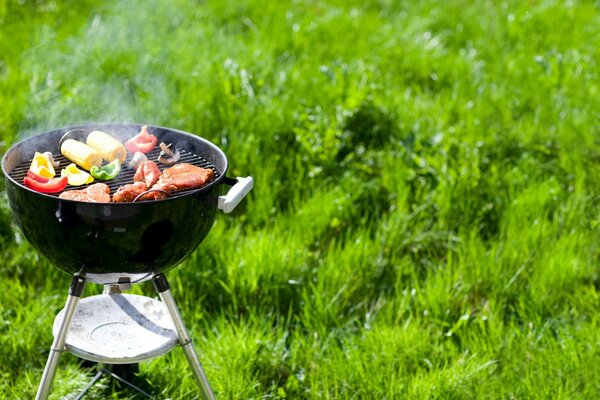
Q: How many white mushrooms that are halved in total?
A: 1